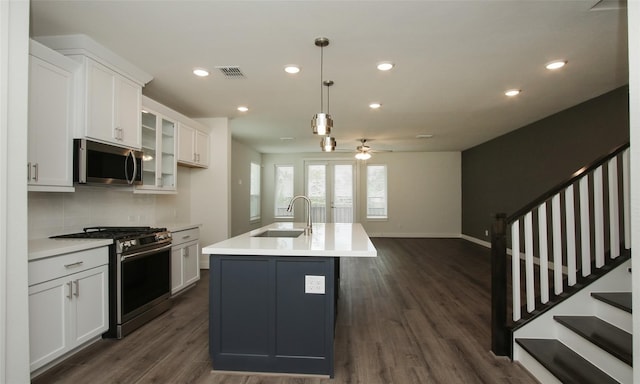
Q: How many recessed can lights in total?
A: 7